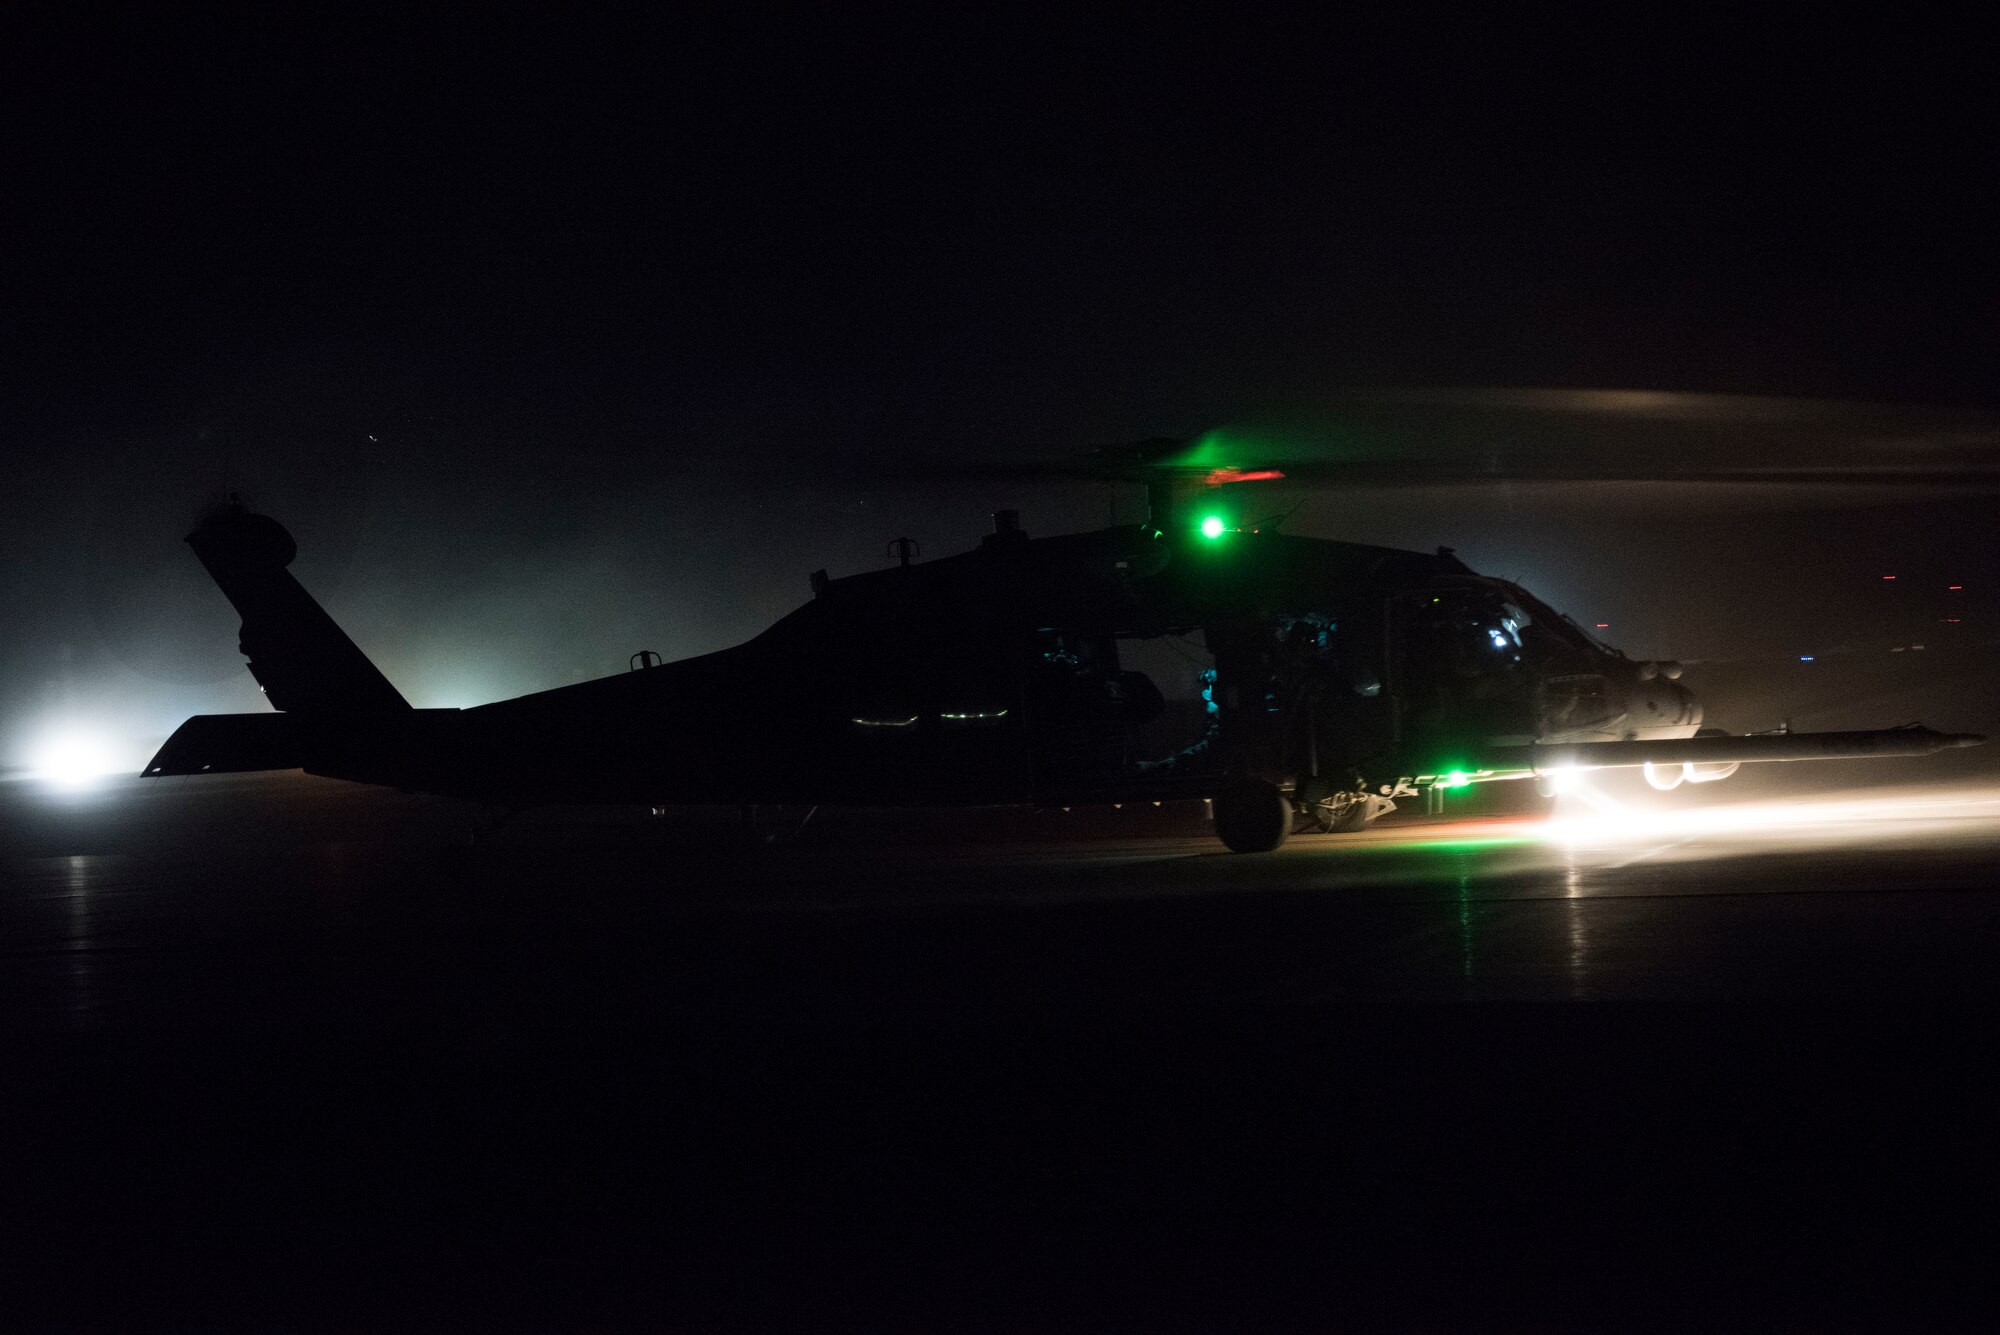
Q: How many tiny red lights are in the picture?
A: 4